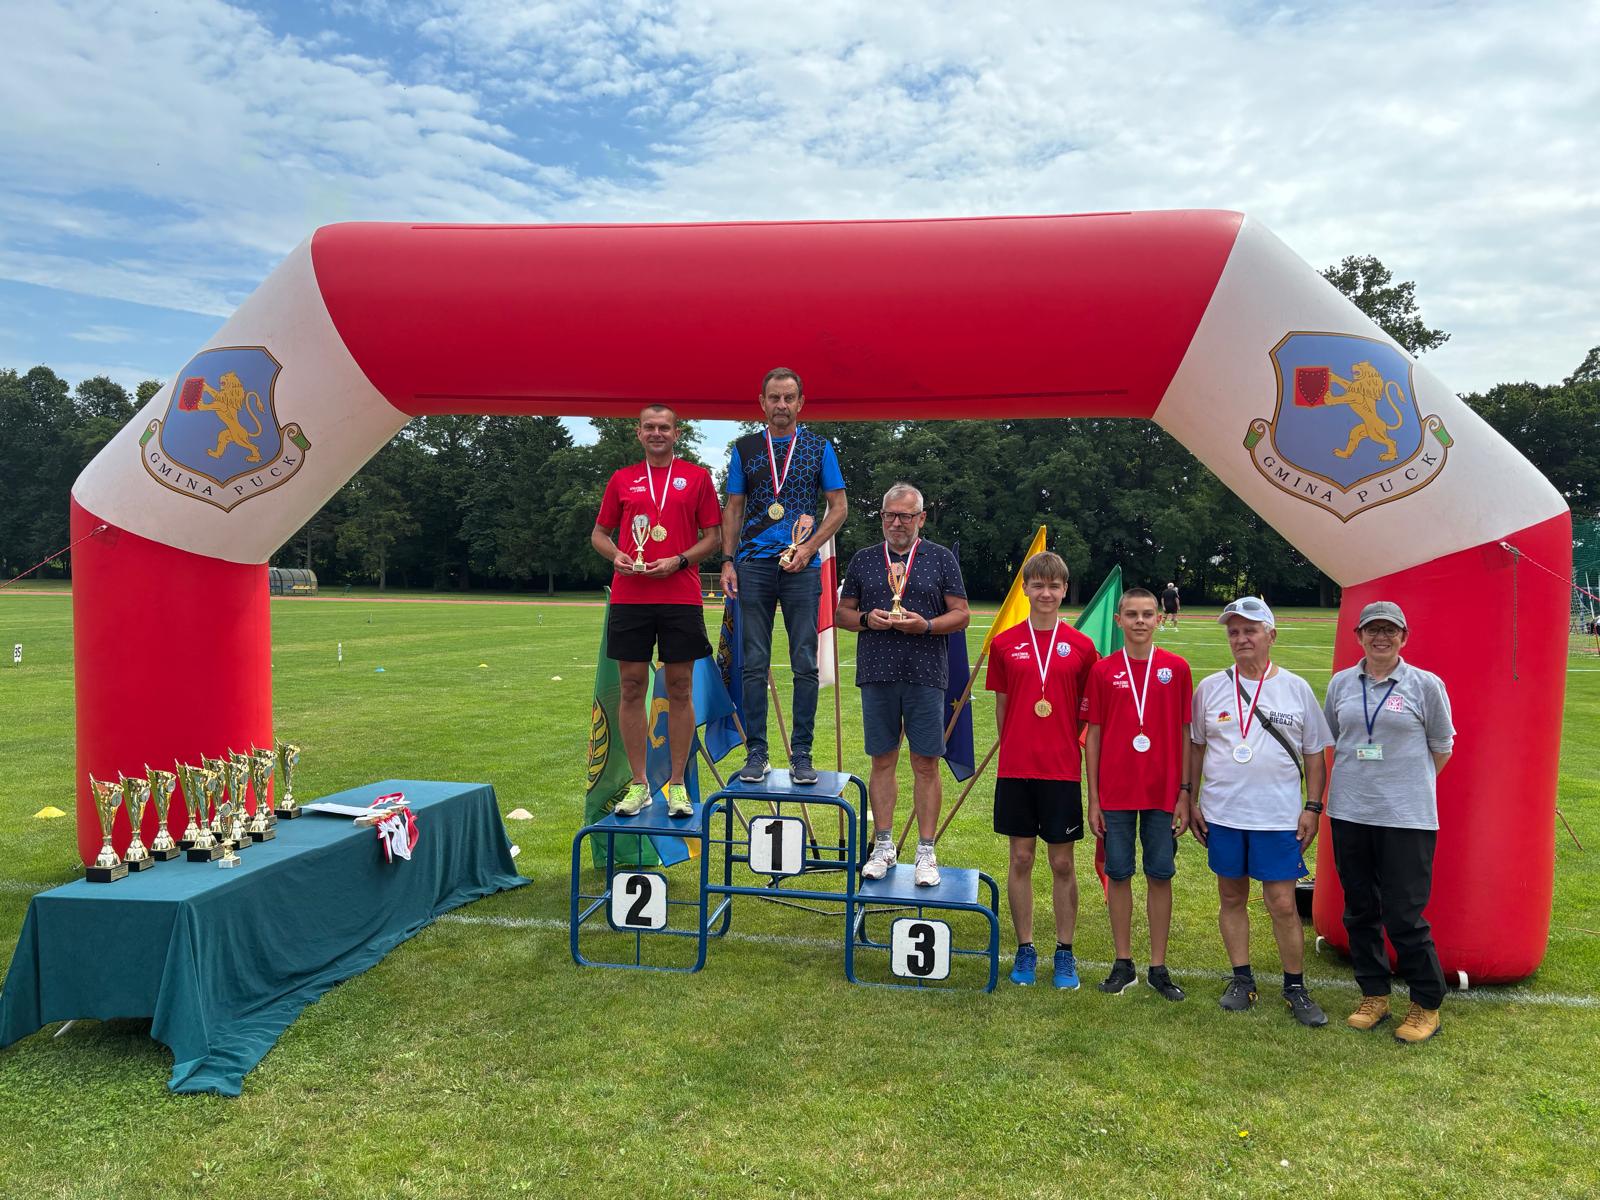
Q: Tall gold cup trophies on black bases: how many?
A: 11